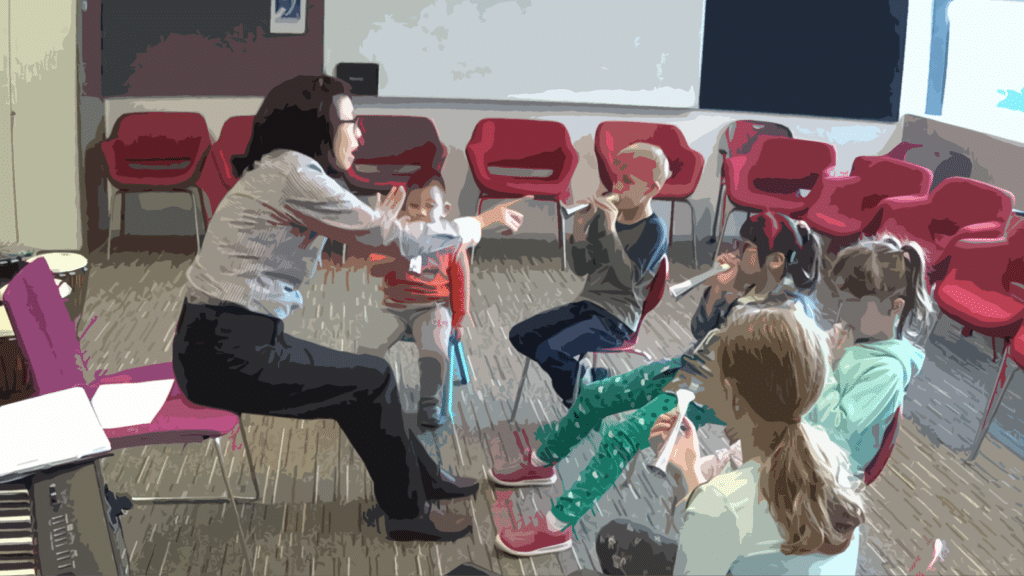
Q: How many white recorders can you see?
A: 3